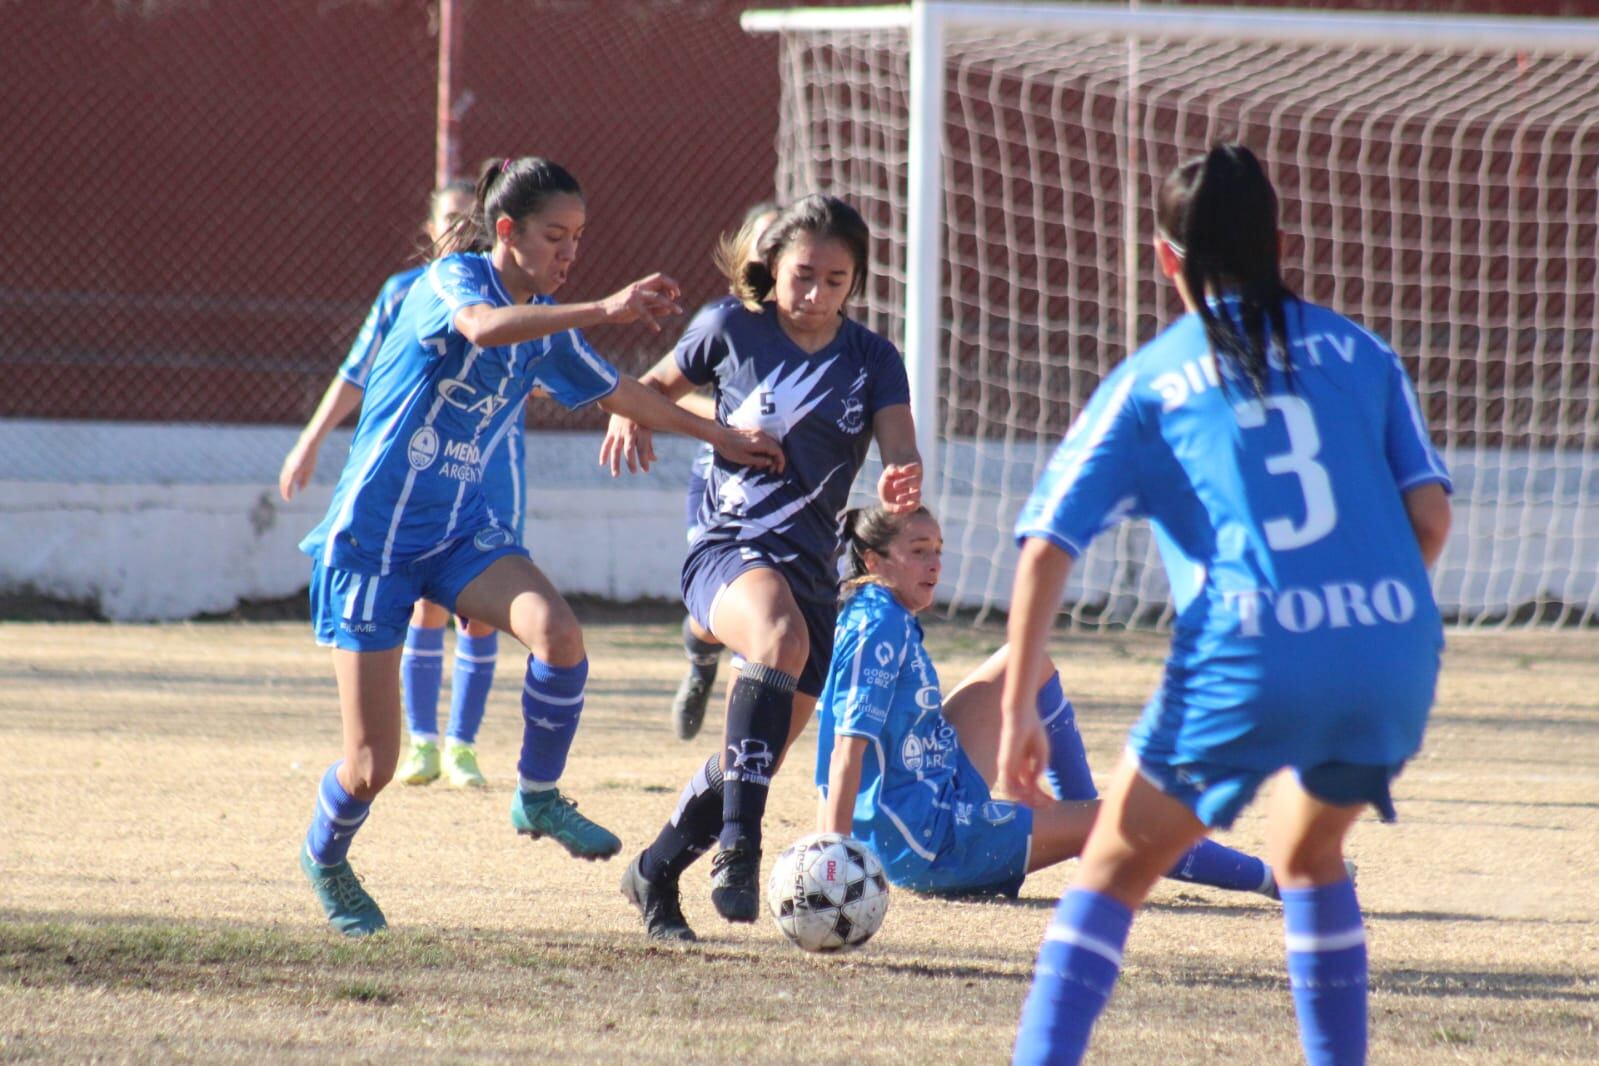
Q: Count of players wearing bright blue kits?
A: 4